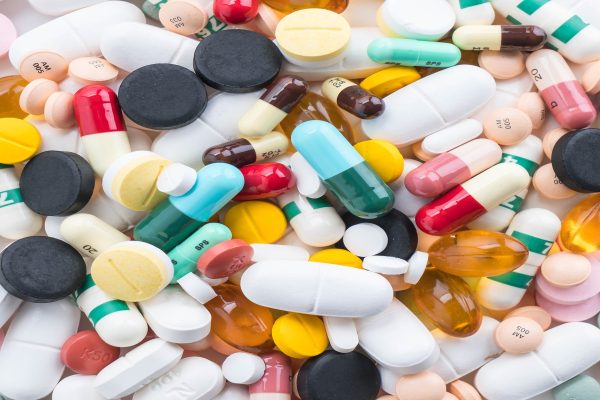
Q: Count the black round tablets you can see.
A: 7